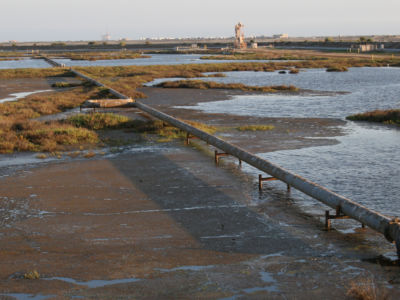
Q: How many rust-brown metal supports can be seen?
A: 4